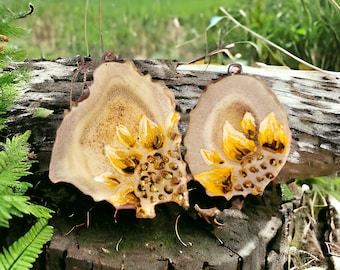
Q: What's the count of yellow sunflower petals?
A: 11